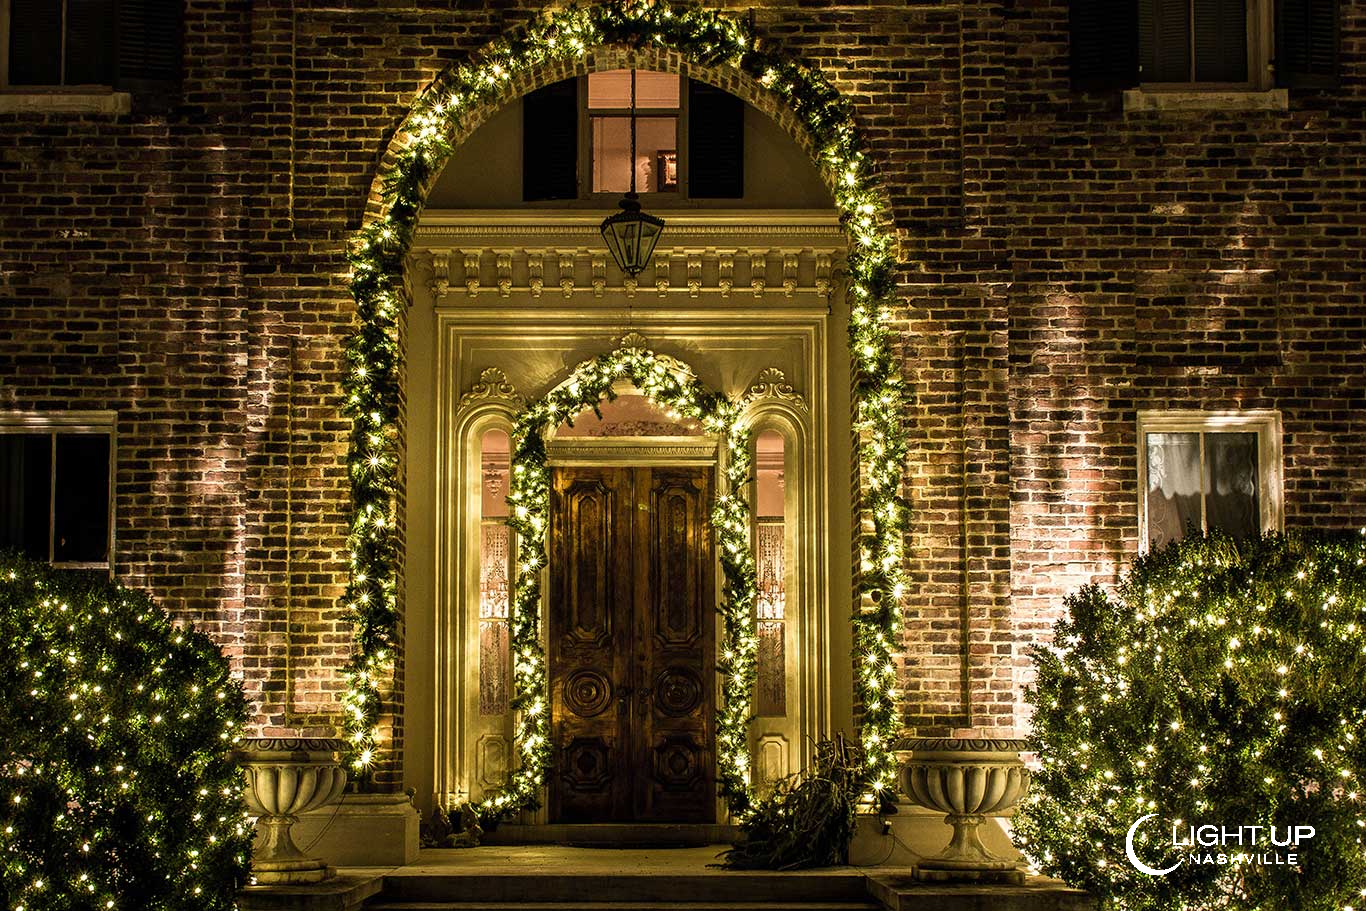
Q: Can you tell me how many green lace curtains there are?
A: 0